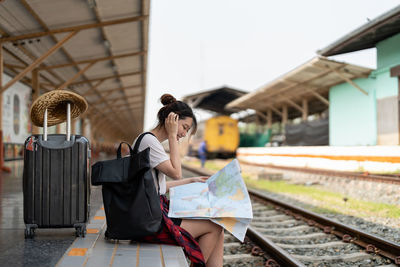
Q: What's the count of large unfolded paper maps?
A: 1